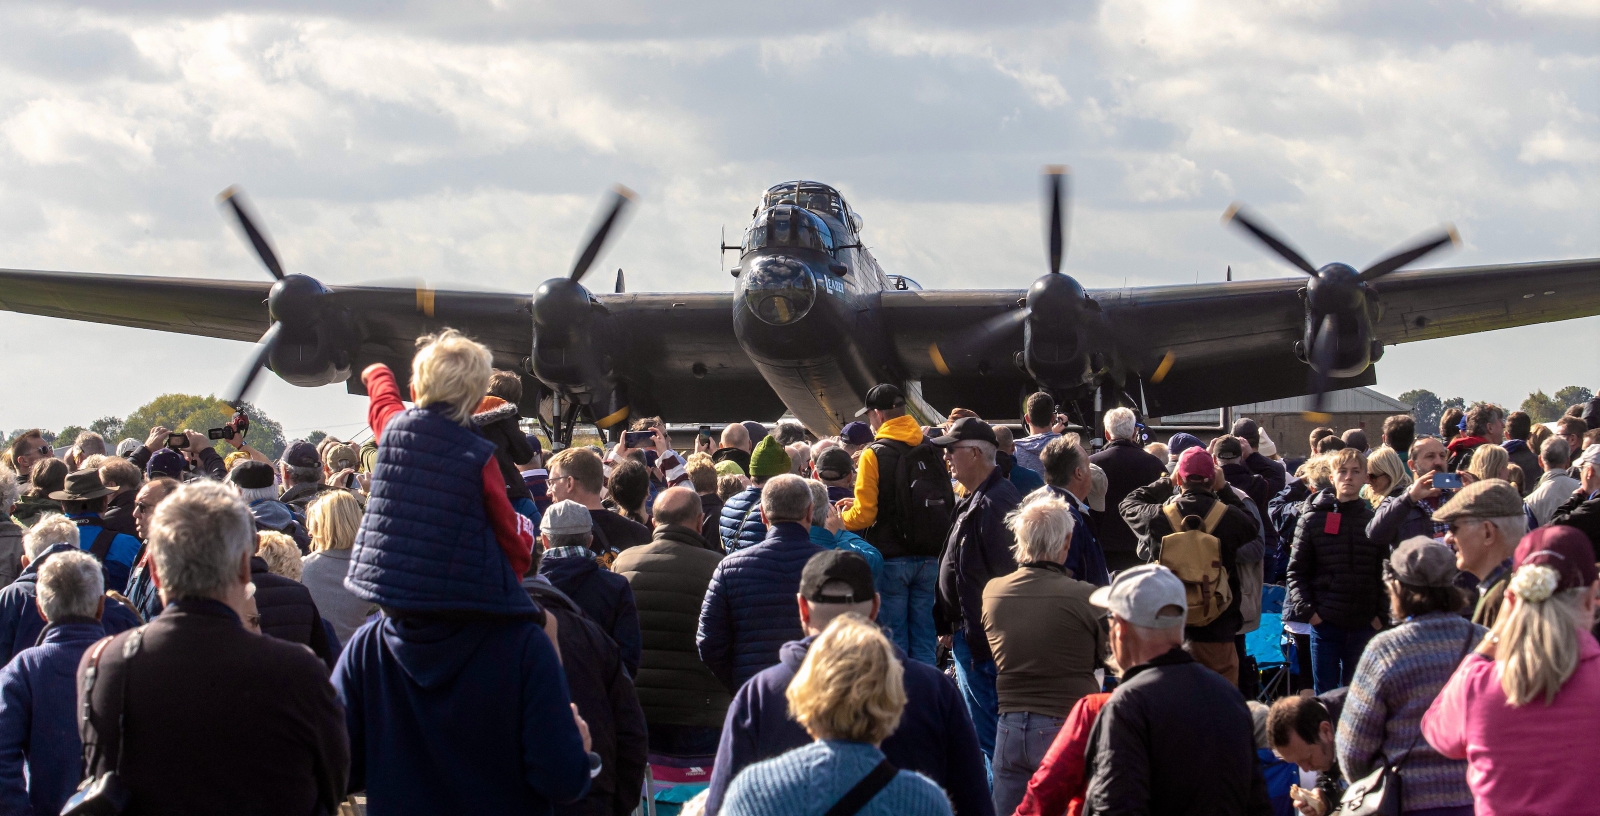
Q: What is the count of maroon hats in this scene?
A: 2